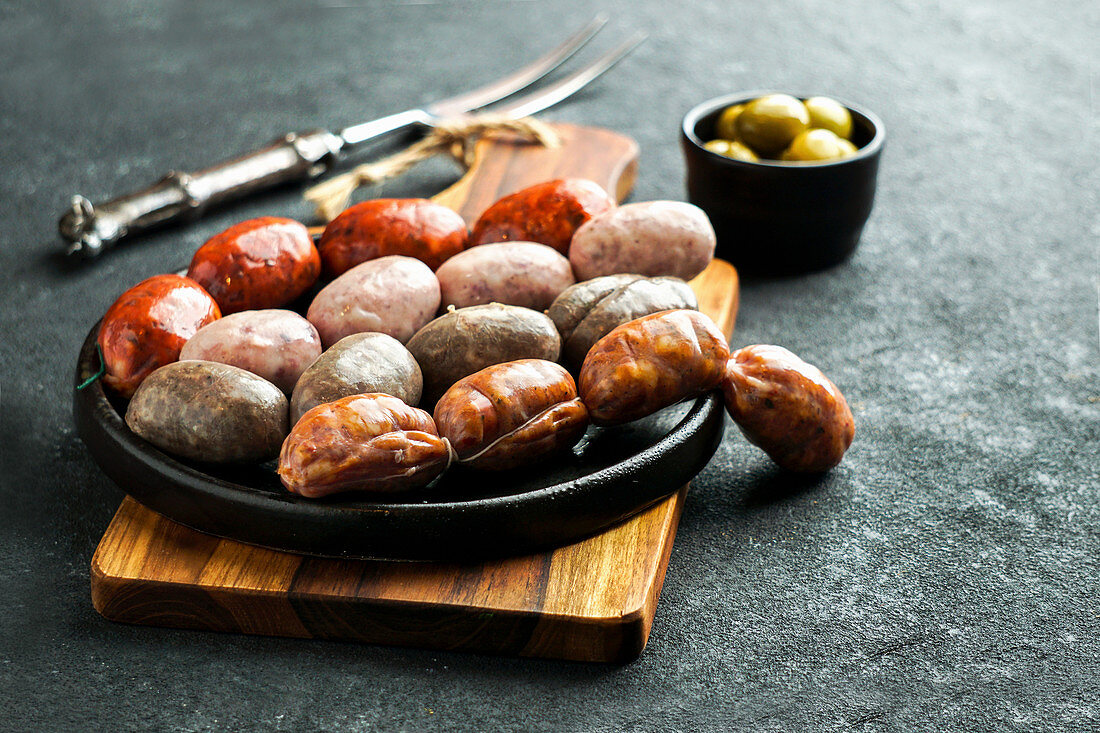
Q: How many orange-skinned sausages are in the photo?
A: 4